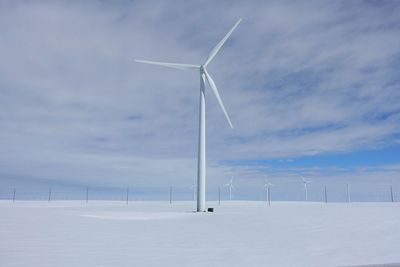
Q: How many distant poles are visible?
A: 9